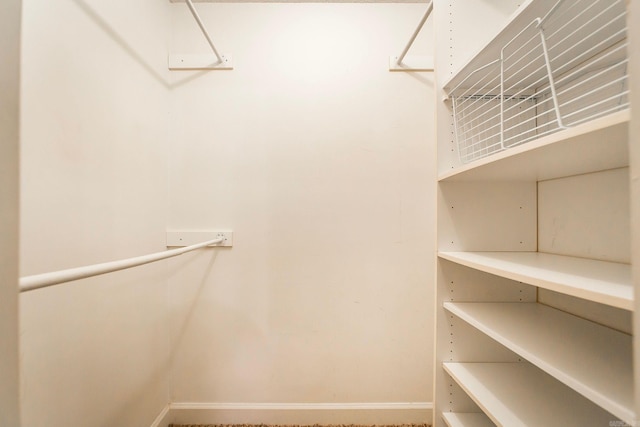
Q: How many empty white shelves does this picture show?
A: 4